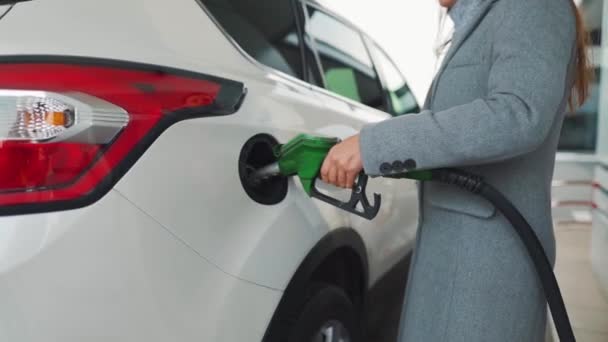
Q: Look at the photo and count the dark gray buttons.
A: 3